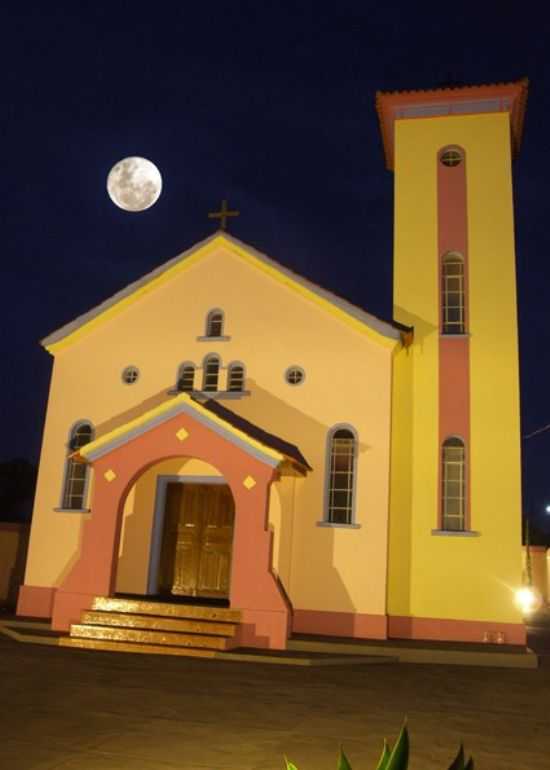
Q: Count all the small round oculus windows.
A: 3